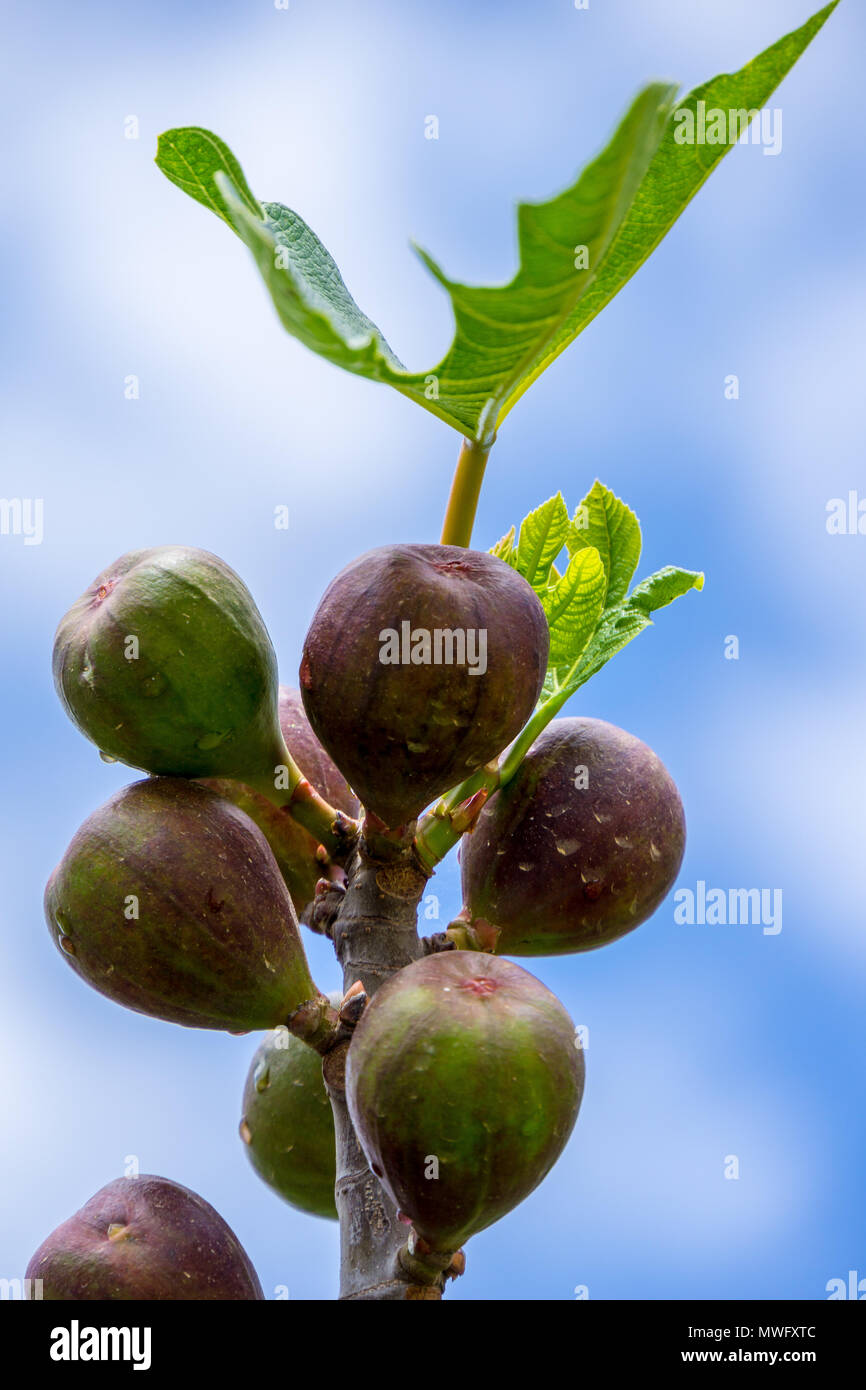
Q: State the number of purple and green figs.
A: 8